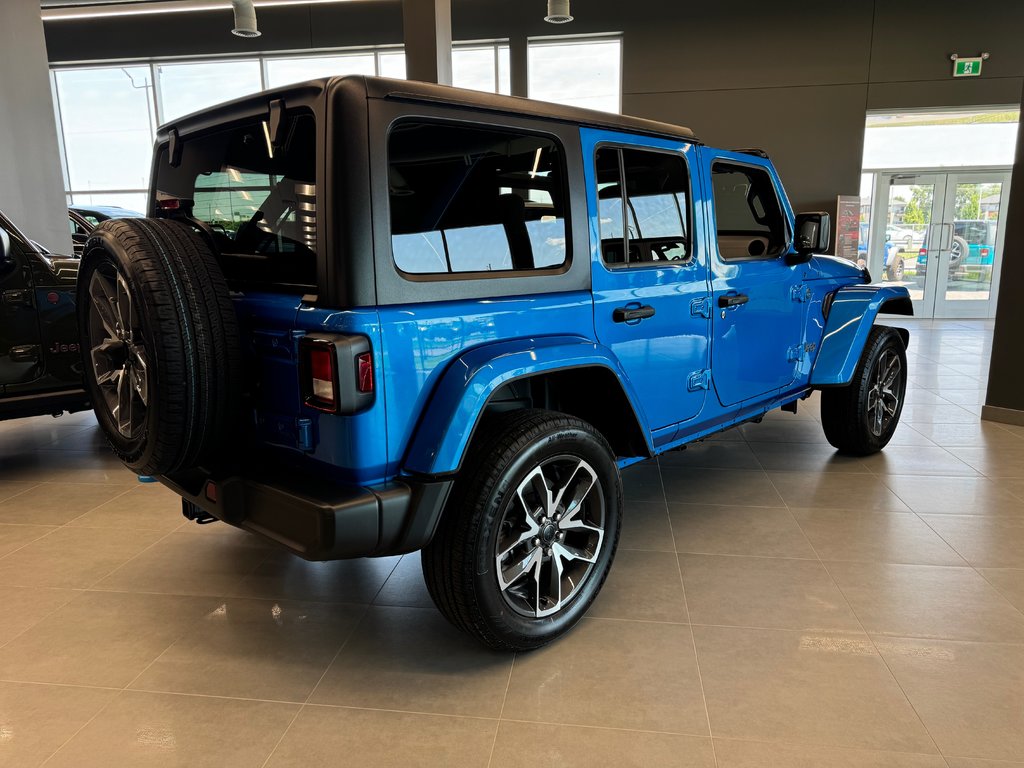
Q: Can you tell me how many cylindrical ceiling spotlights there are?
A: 2